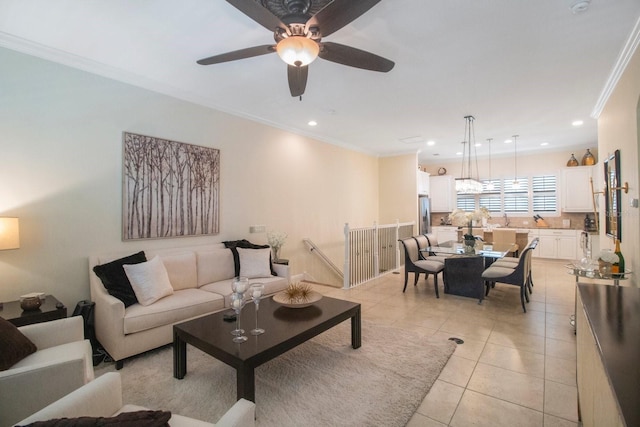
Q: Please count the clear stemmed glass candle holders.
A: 3